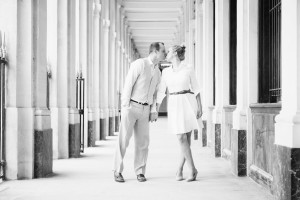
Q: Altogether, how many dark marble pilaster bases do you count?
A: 11